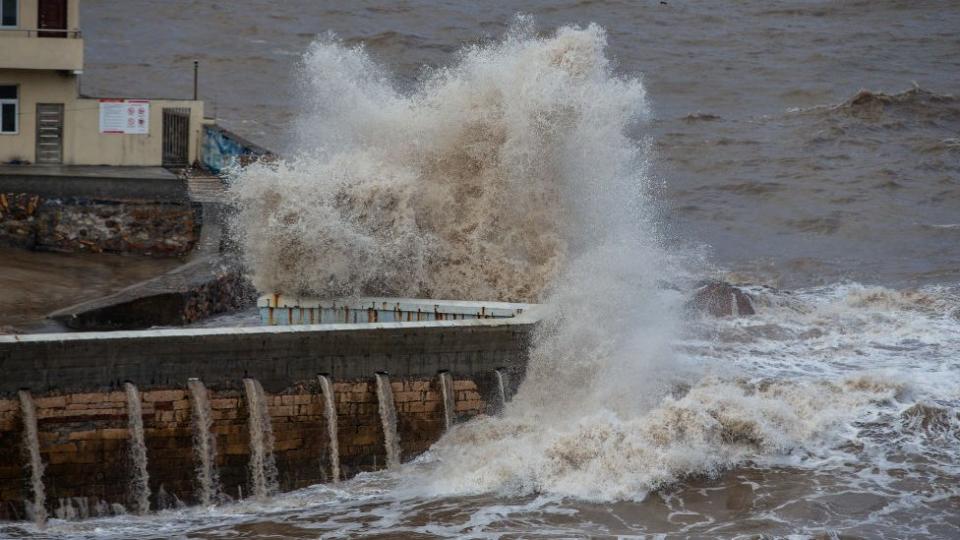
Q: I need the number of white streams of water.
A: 8